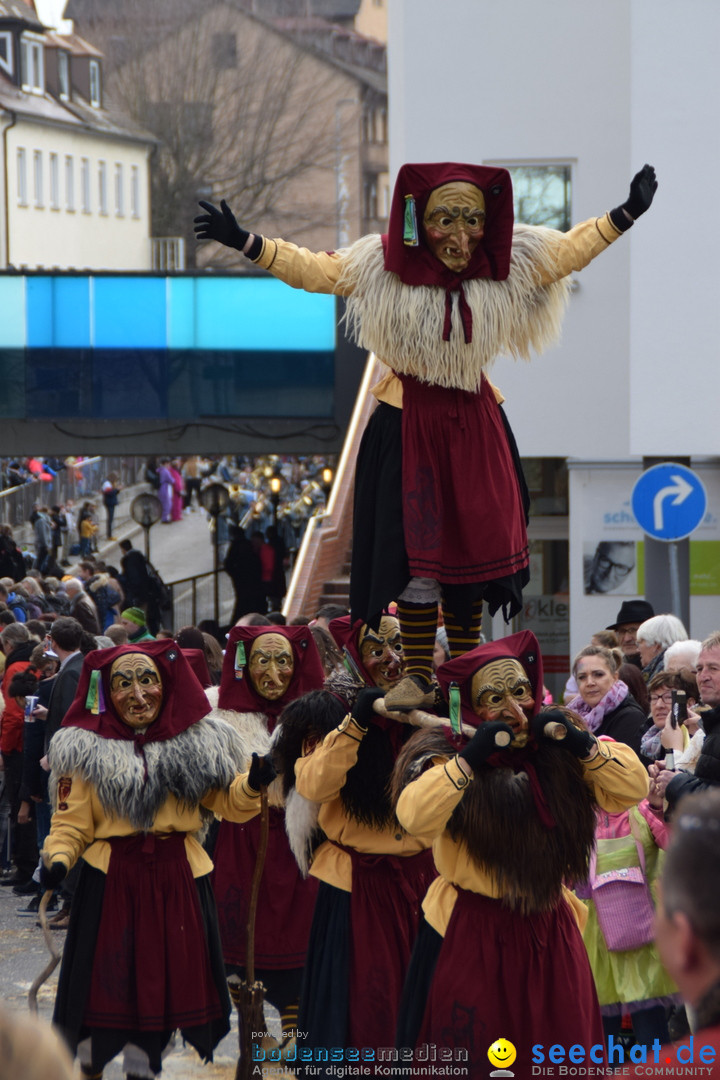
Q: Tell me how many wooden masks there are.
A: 5